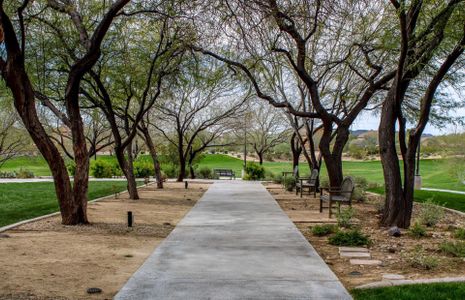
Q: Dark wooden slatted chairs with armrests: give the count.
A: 3